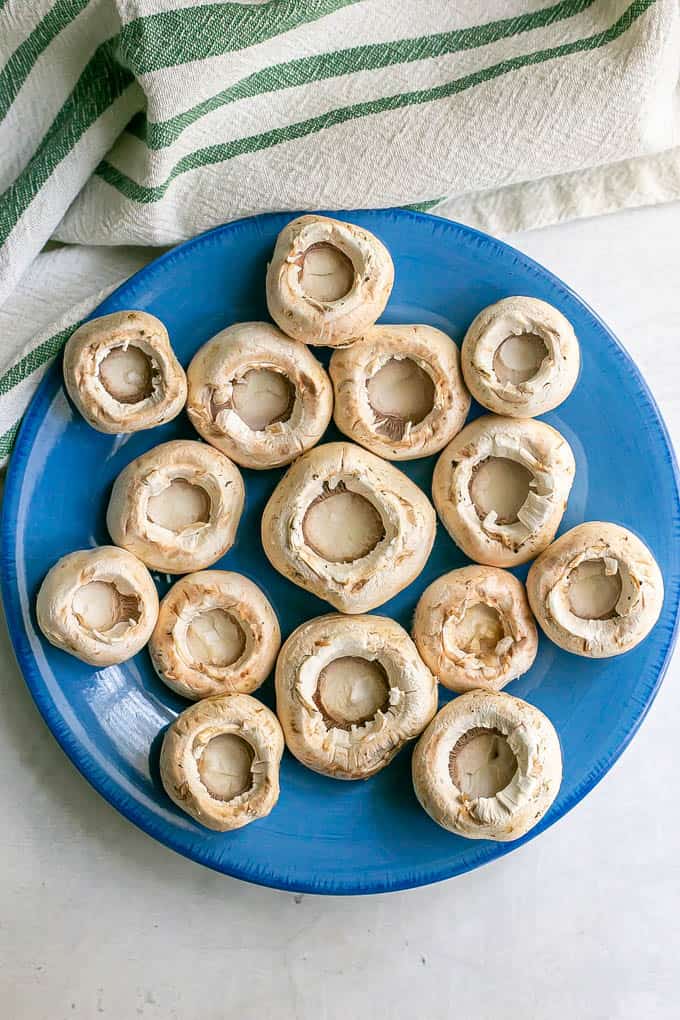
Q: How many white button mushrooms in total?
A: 15